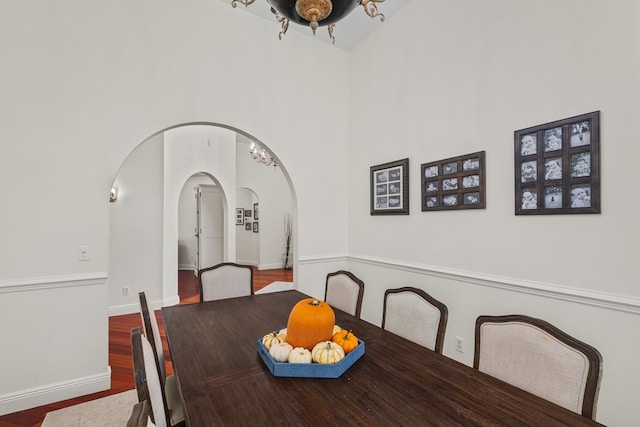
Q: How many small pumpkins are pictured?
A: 7